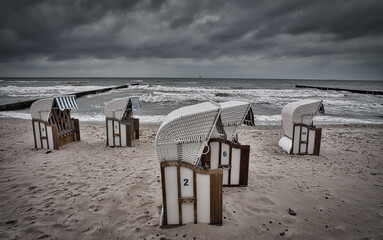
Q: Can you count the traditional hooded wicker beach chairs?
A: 5